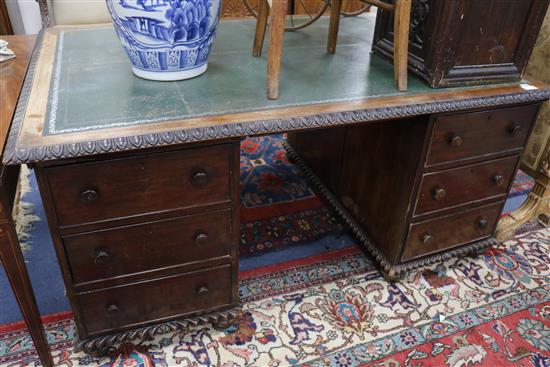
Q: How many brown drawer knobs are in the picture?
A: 12